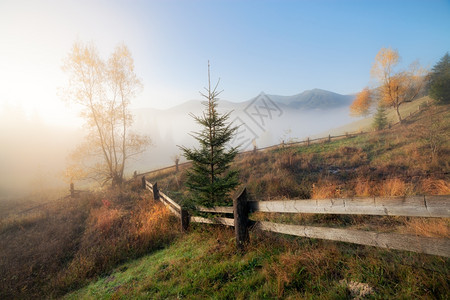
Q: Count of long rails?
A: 2